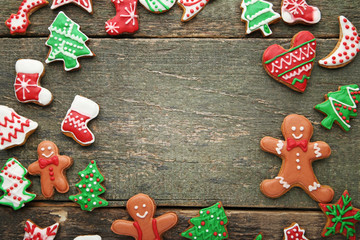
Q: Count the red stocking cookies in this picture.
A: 4